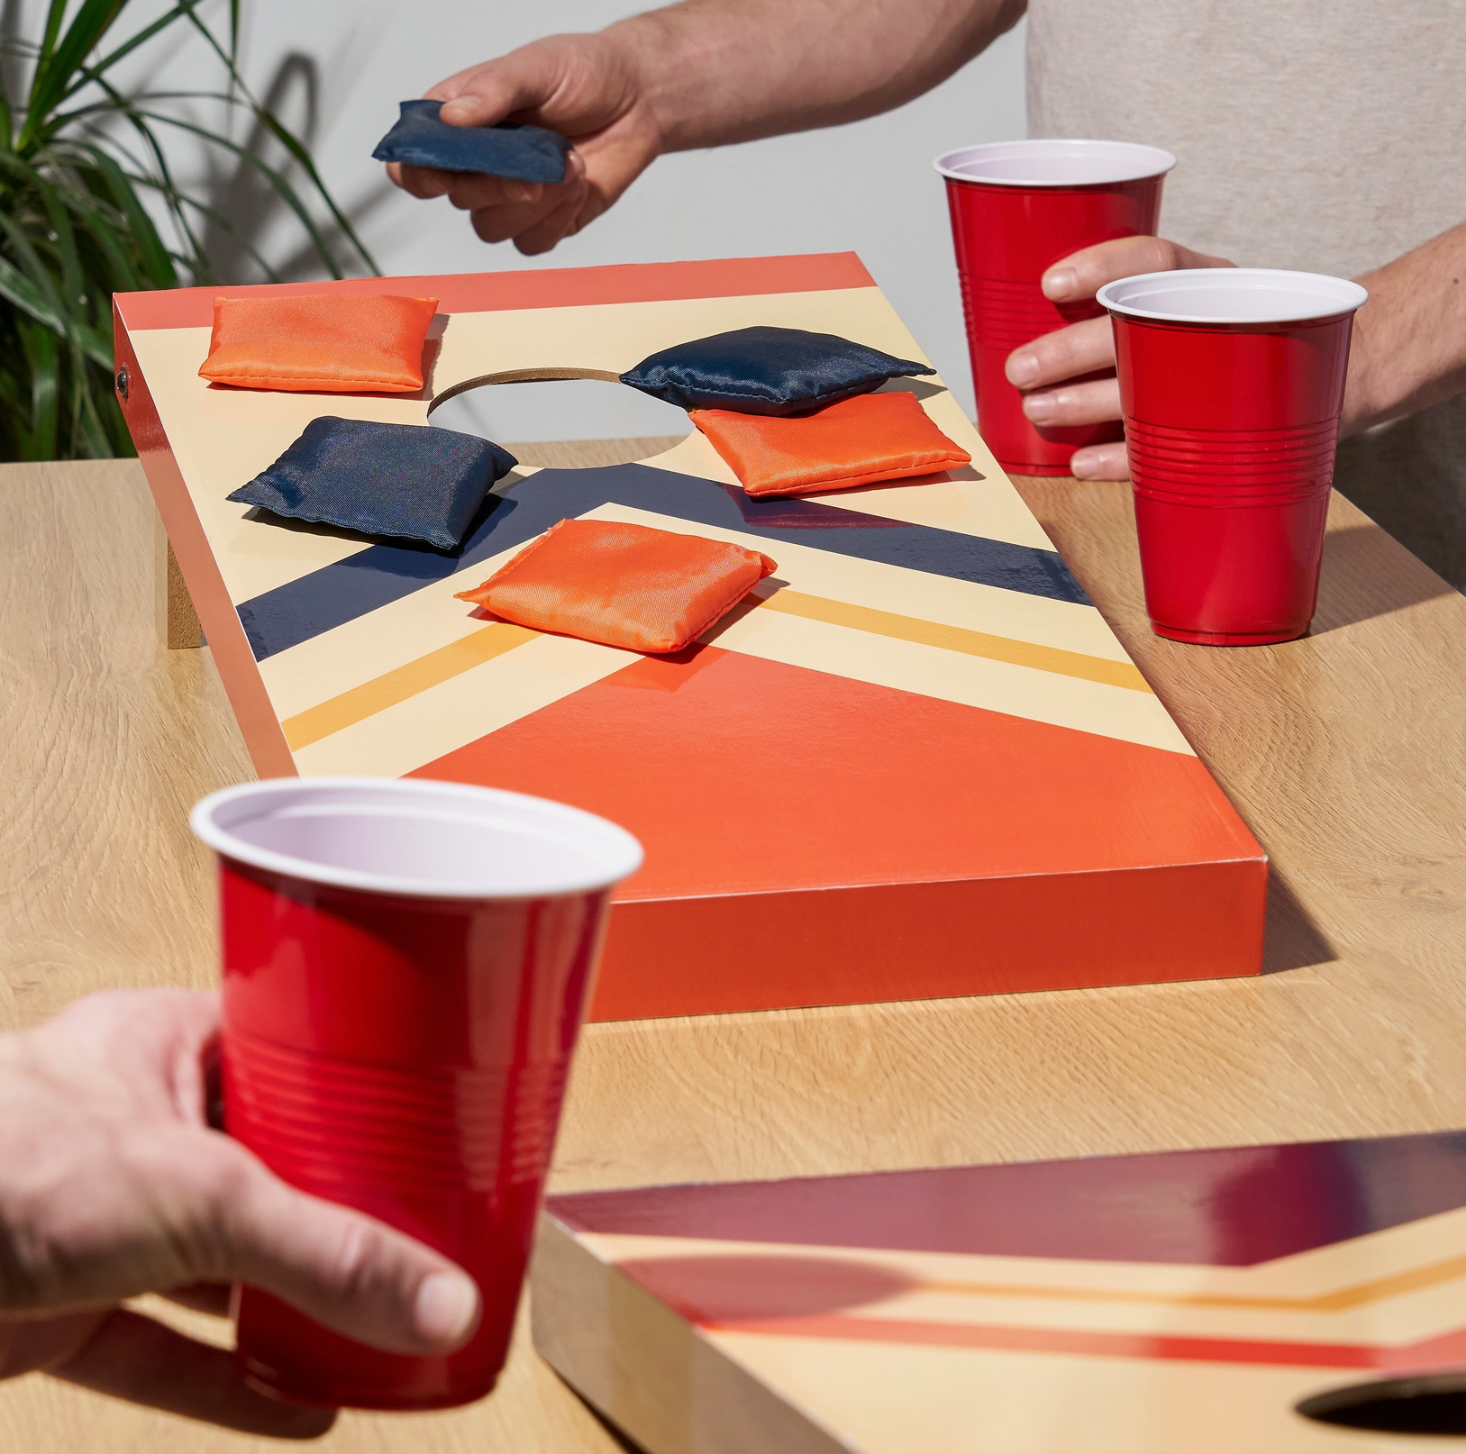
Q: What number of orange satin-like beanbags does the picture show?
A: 3